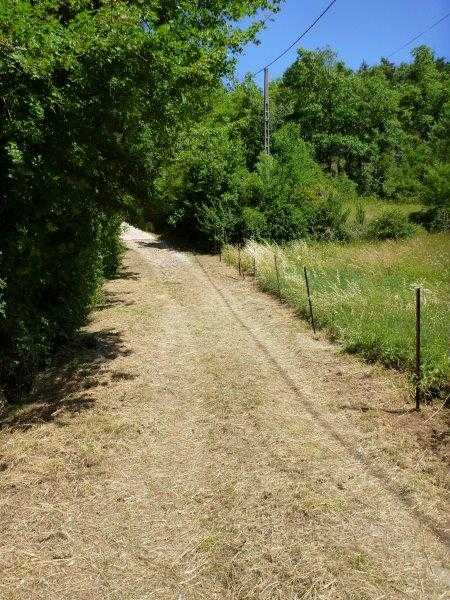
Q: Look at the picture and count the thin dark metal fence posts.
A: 6